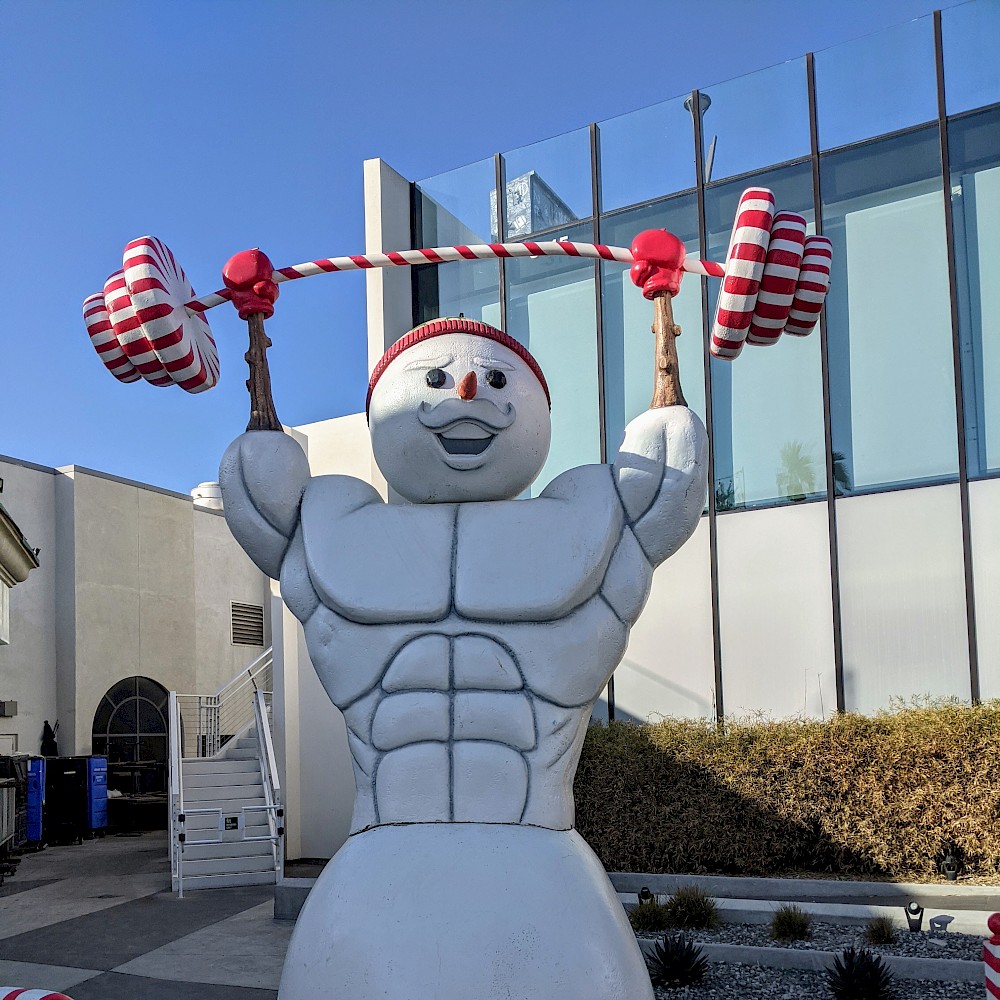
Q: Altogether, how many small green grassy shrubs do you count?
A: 4